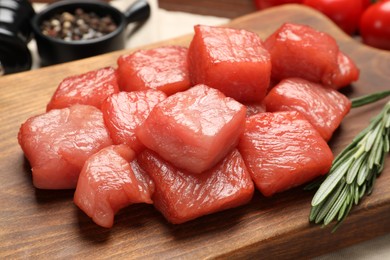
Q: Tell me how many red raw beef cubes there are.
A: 11